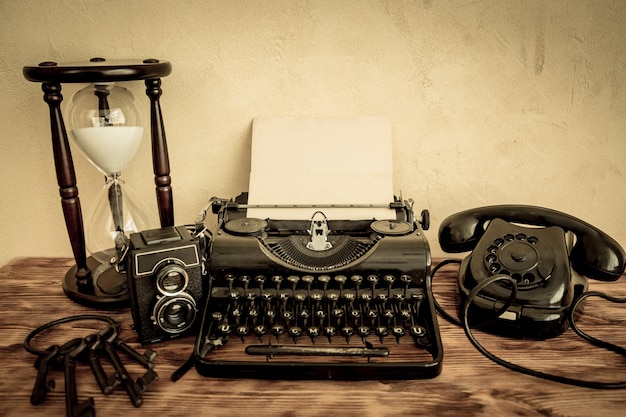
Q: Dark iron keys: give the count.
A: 5